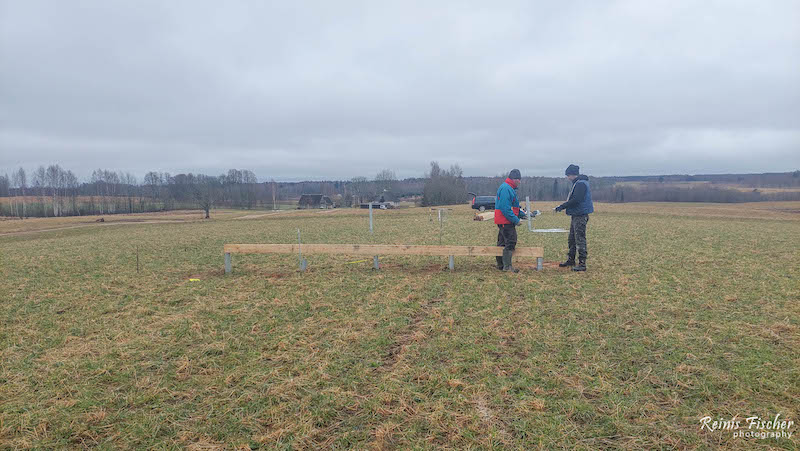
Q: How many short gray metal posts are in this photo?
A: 5